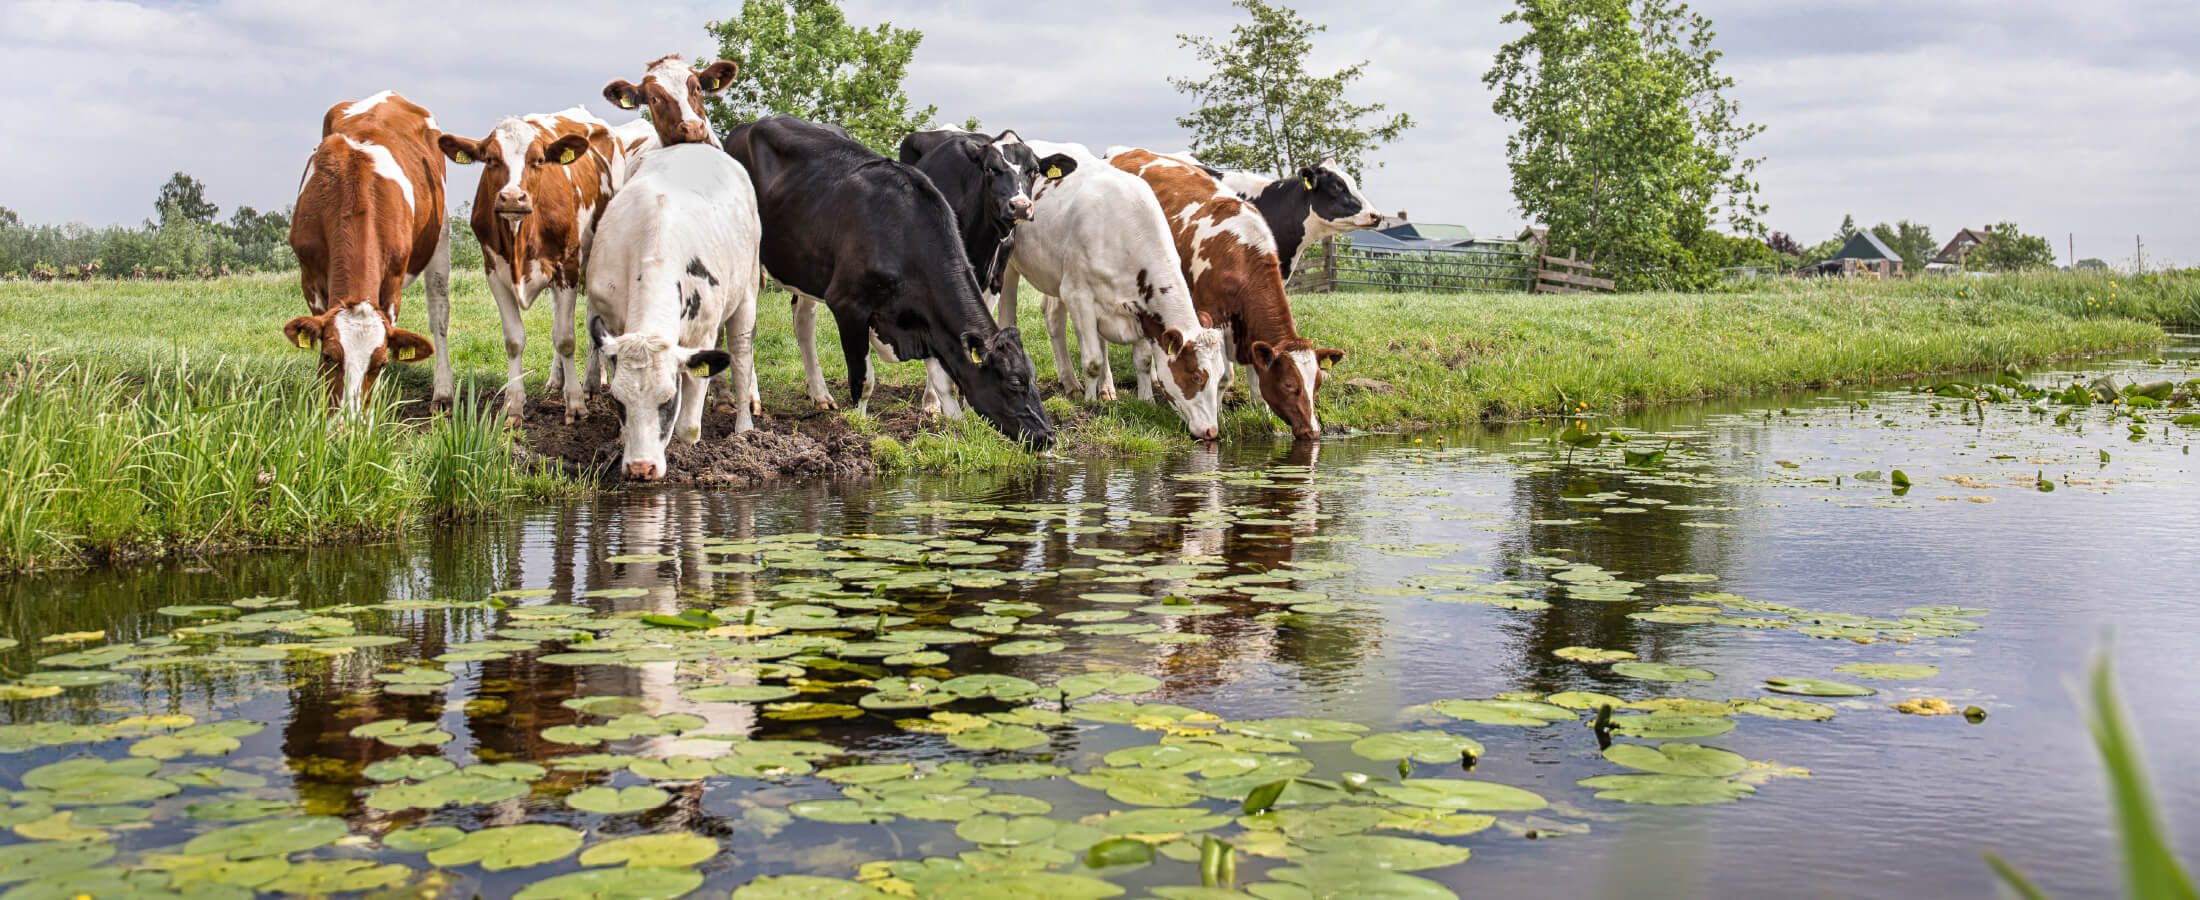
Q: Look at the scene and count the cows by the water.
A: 9